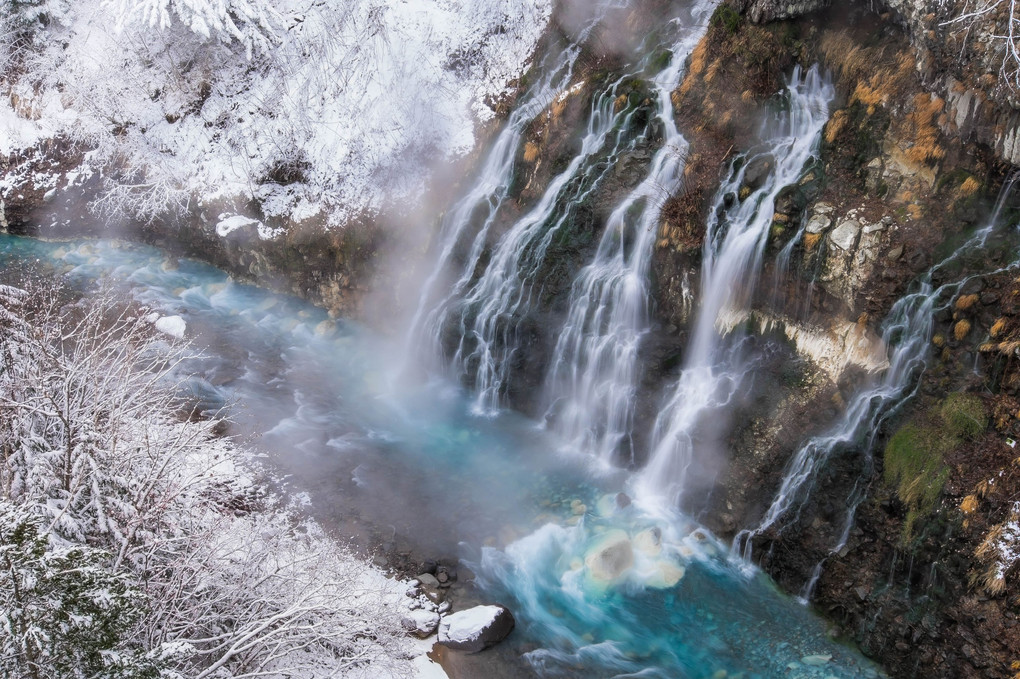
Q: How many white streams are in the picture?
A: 5